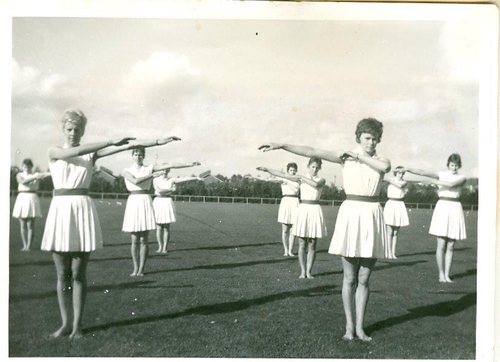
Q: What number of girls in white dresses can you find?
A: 9